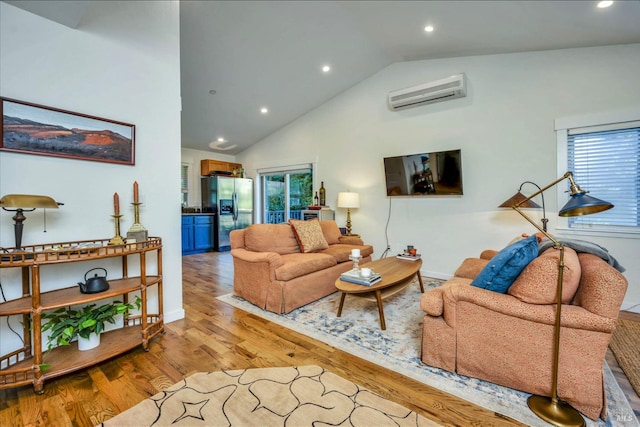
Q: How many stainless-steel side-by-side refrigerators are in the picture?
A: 1